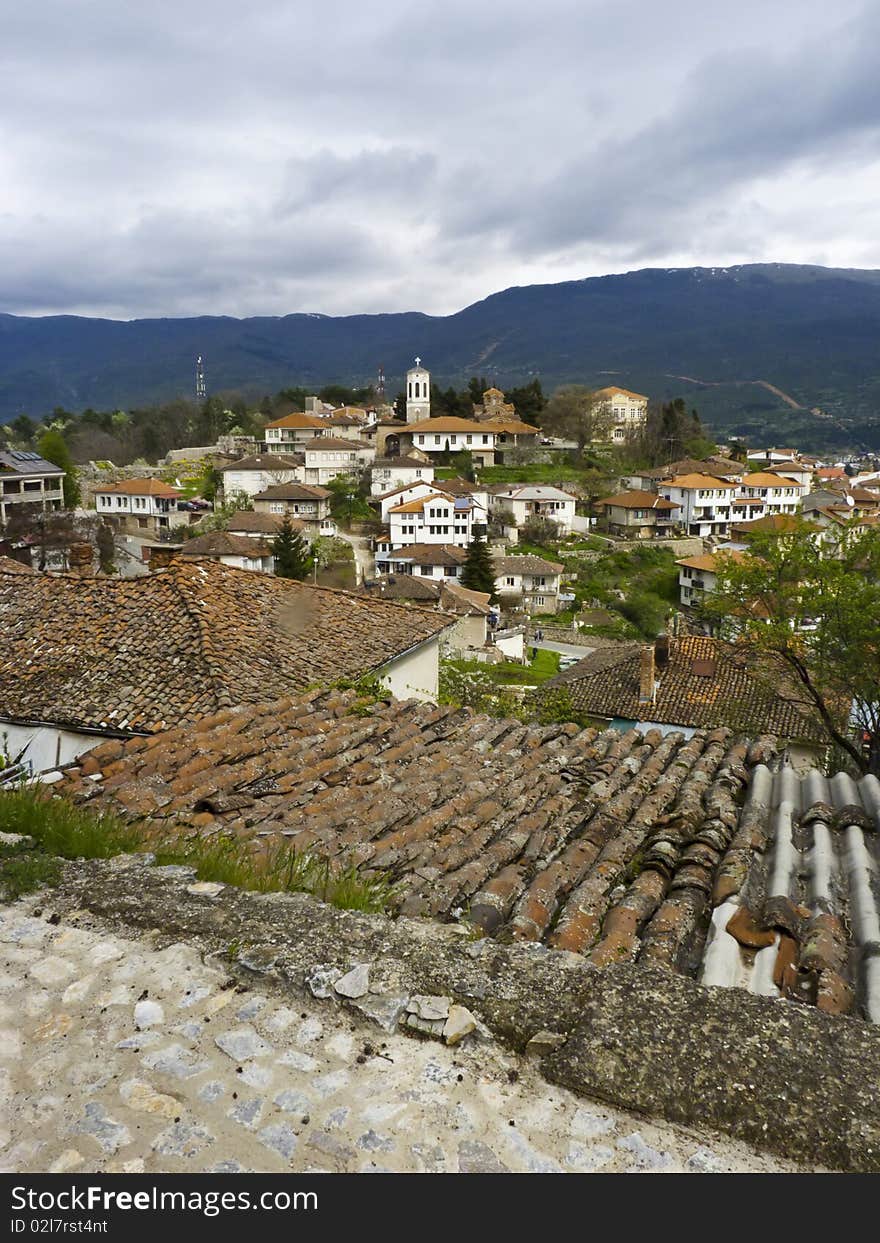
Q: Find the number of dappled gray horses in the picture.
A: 0